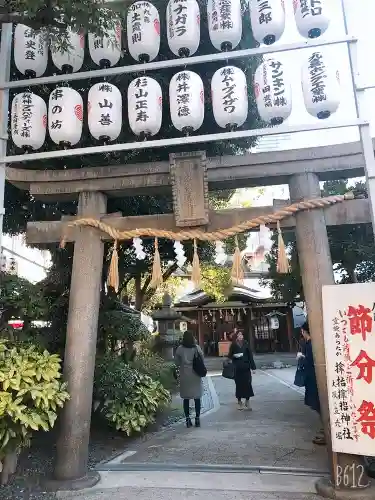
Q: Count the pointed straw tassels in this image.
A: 5